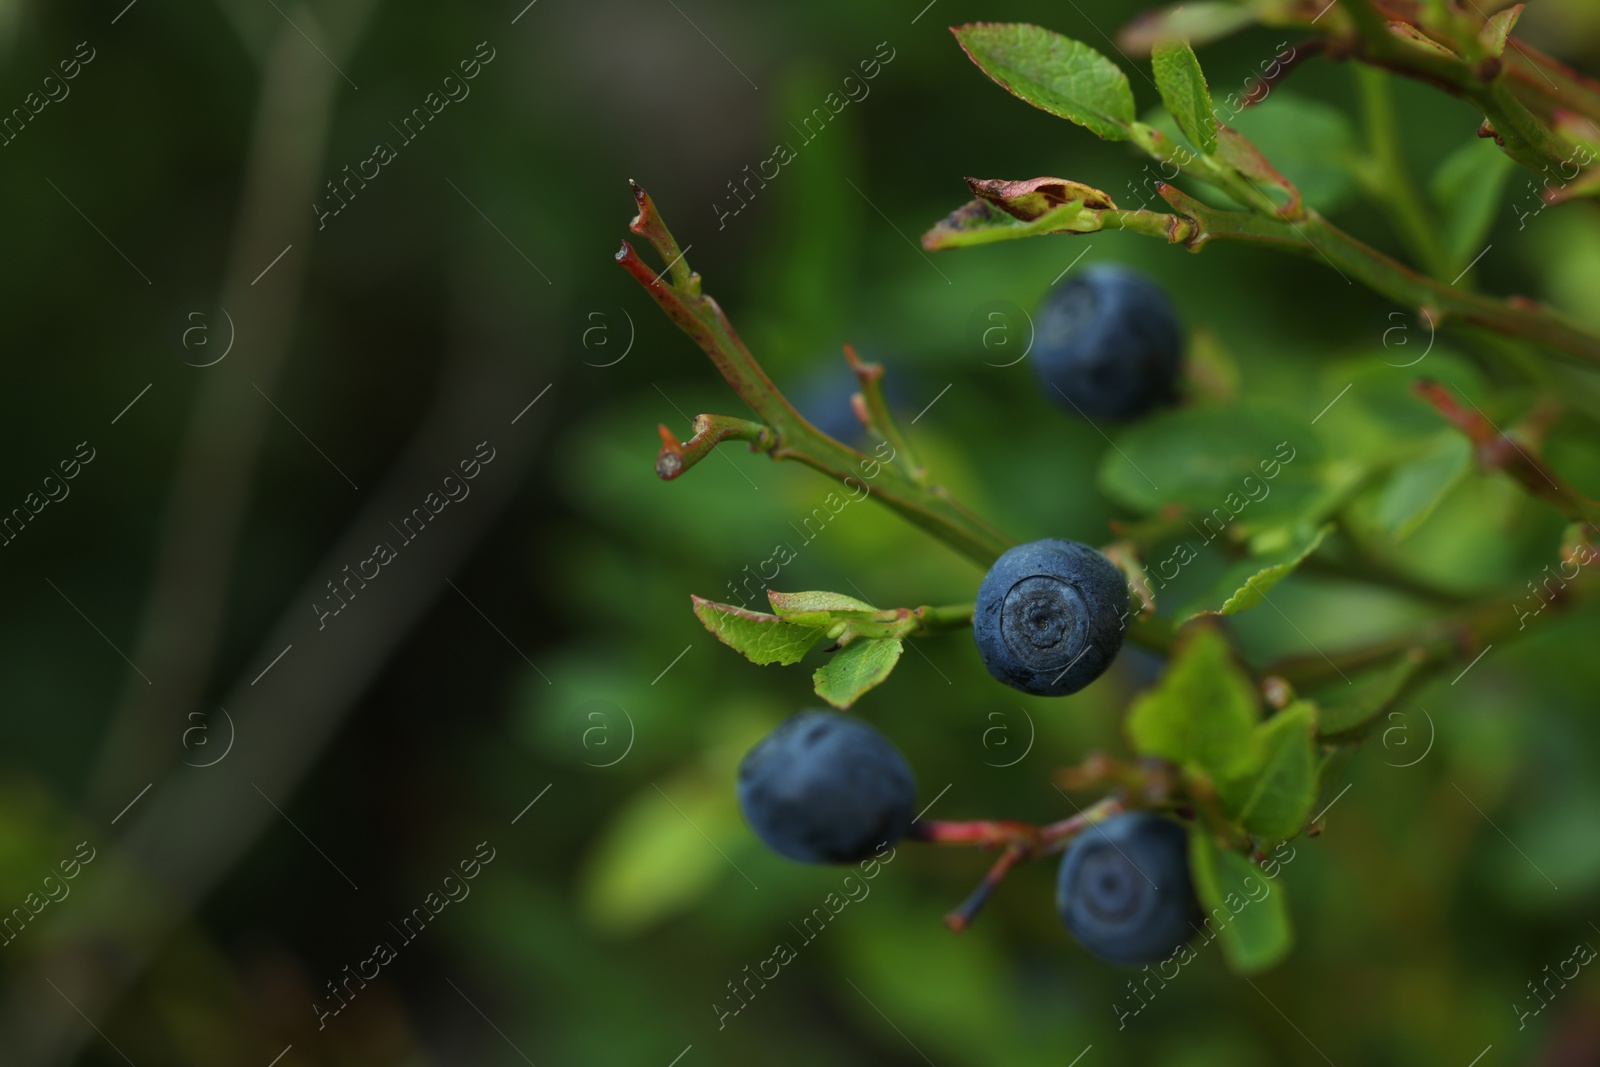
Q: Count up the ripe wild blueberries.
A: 4